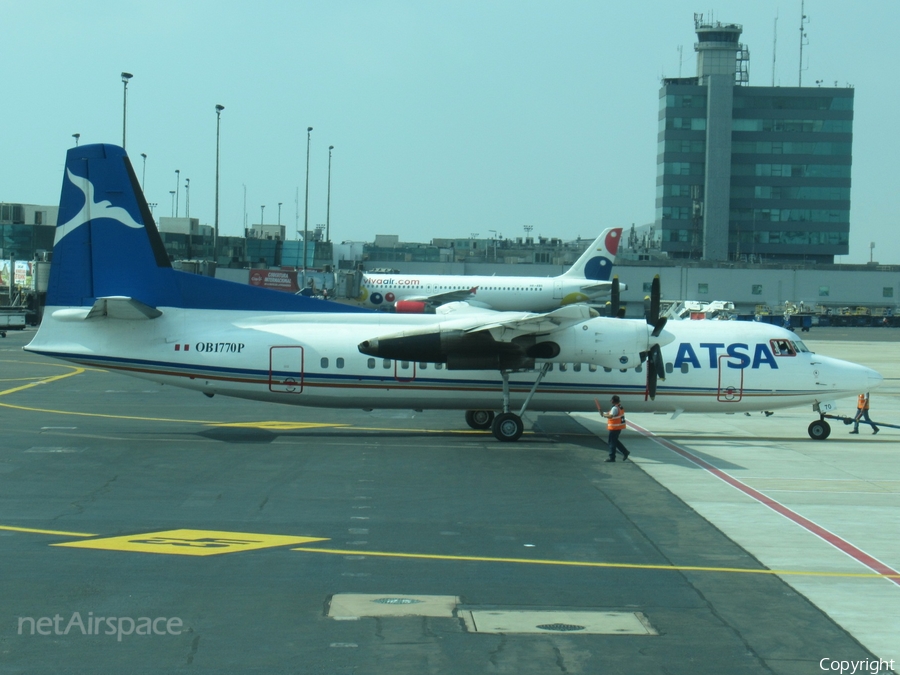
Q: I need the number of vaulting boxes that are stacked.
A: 0